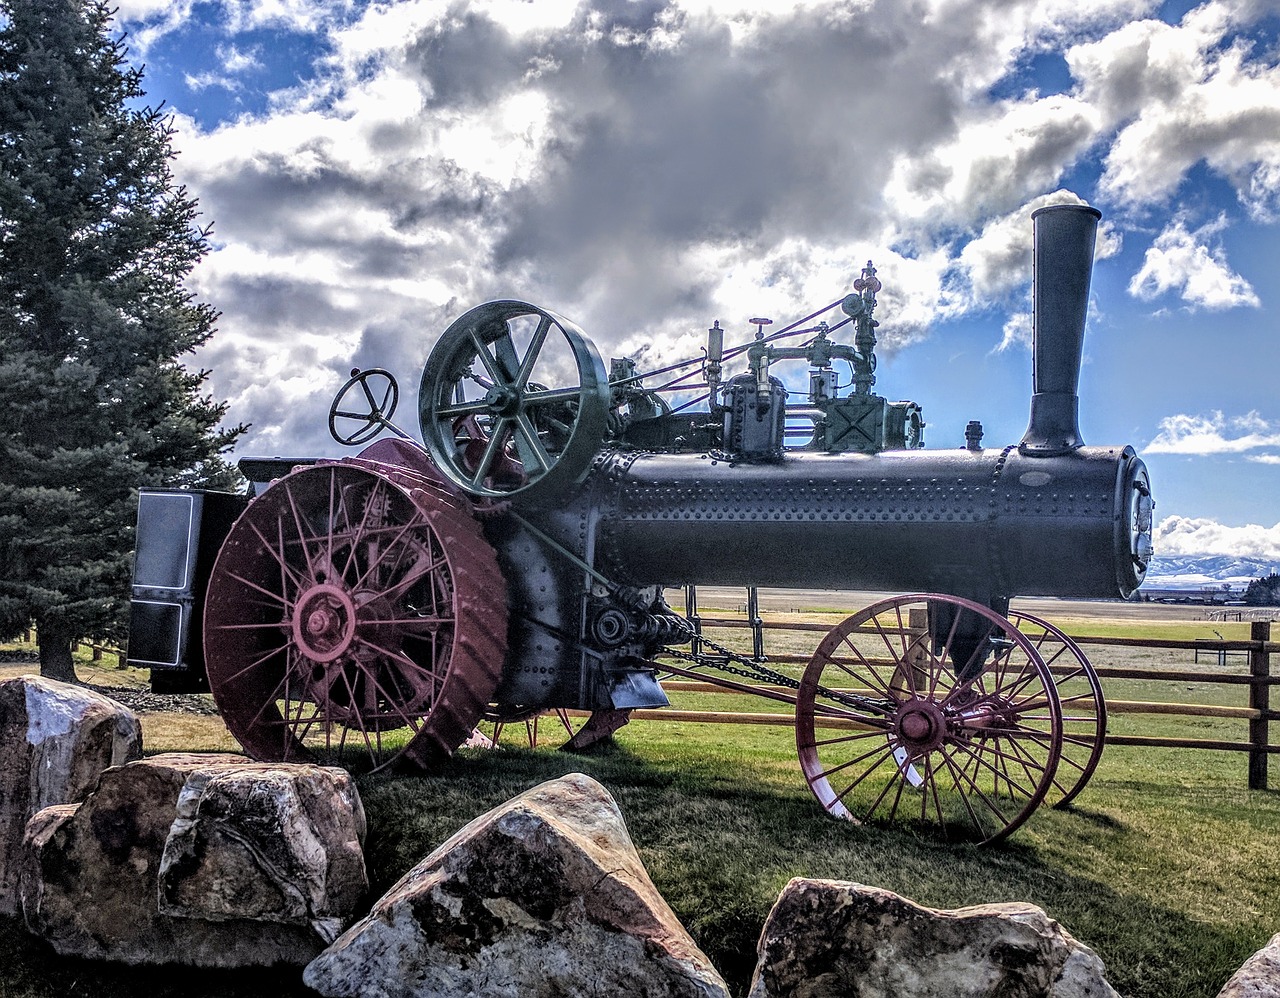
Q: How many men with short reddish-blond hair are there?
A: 0